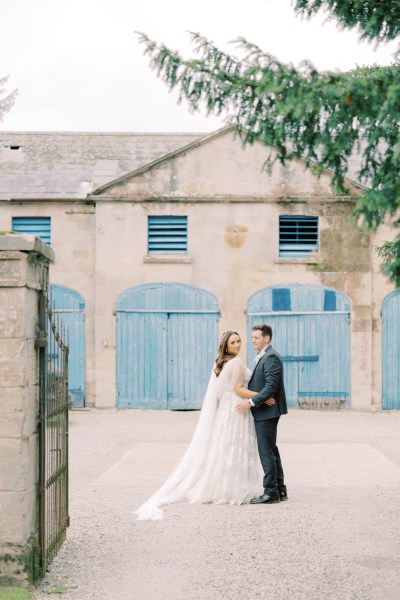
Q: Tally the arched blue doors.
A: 4